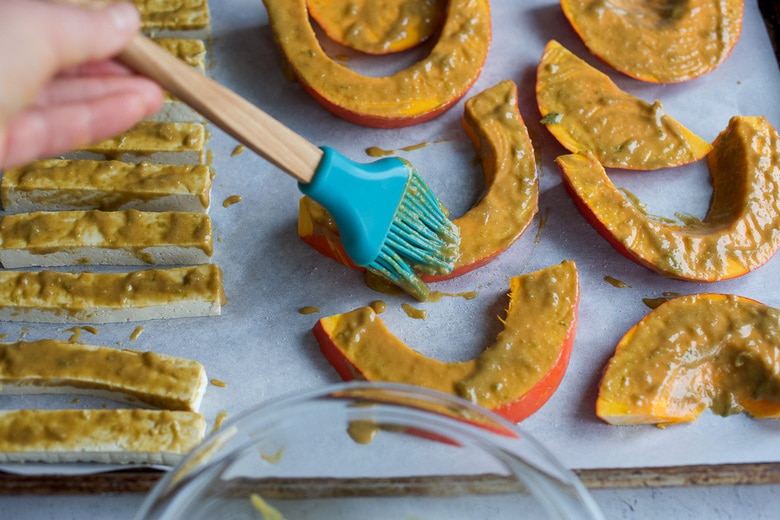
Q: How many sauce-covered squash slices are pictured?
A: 8